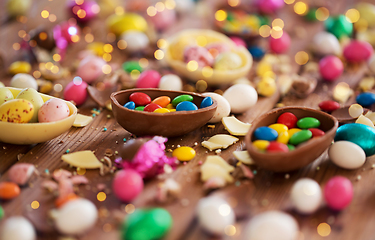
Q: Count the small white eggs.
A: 12